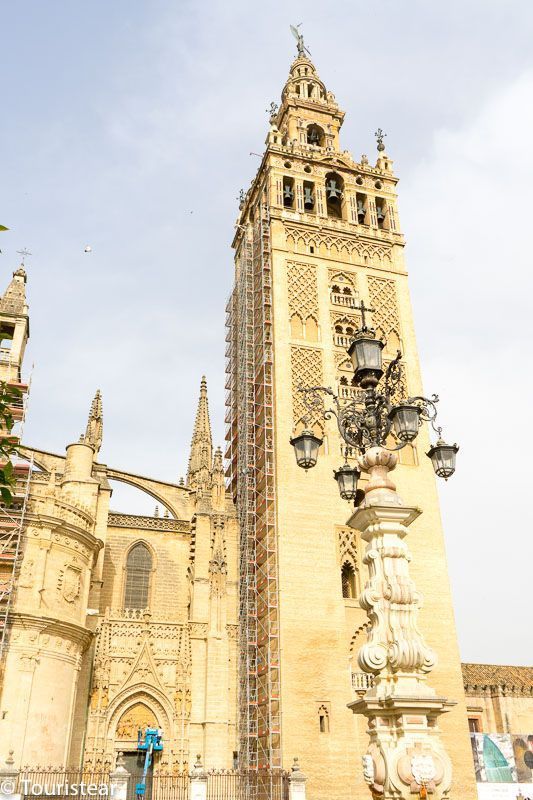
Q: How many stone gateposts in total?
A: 4